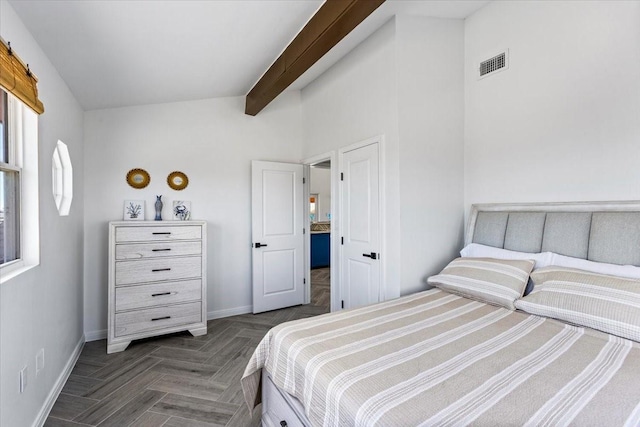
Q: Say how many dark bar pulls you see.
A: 5